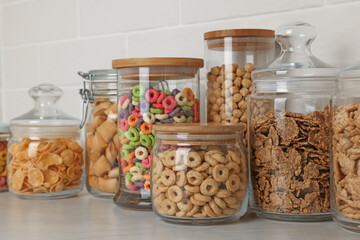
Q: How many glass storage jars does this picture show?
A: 8